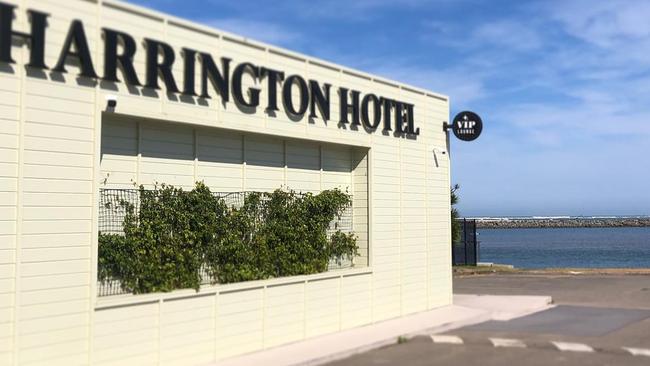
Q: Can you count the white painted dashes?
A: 4